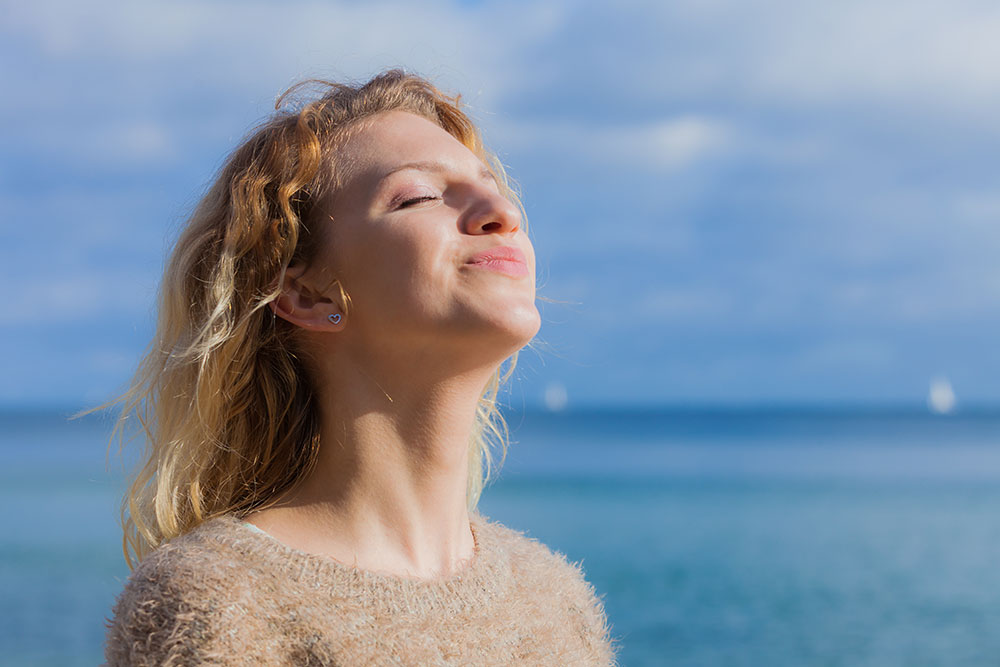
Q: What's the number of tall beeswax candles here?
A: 0